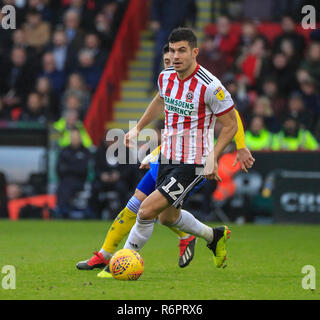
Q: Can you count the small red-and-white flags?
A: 0